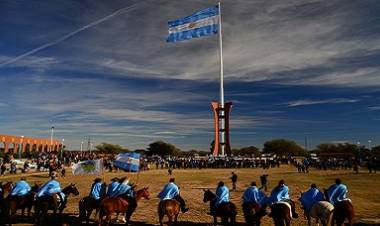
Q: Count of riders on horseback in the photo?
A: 11